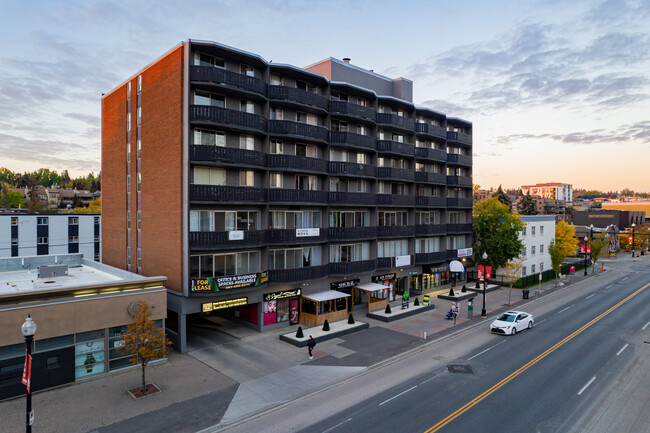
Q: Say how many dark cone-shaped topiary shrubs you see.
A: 8